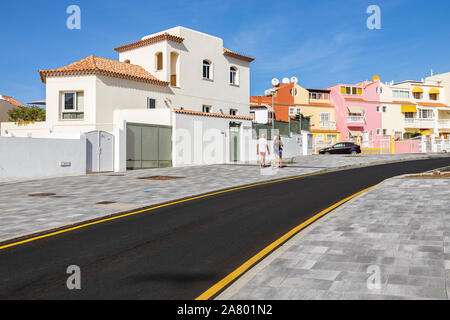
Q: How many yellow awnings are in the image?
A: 4